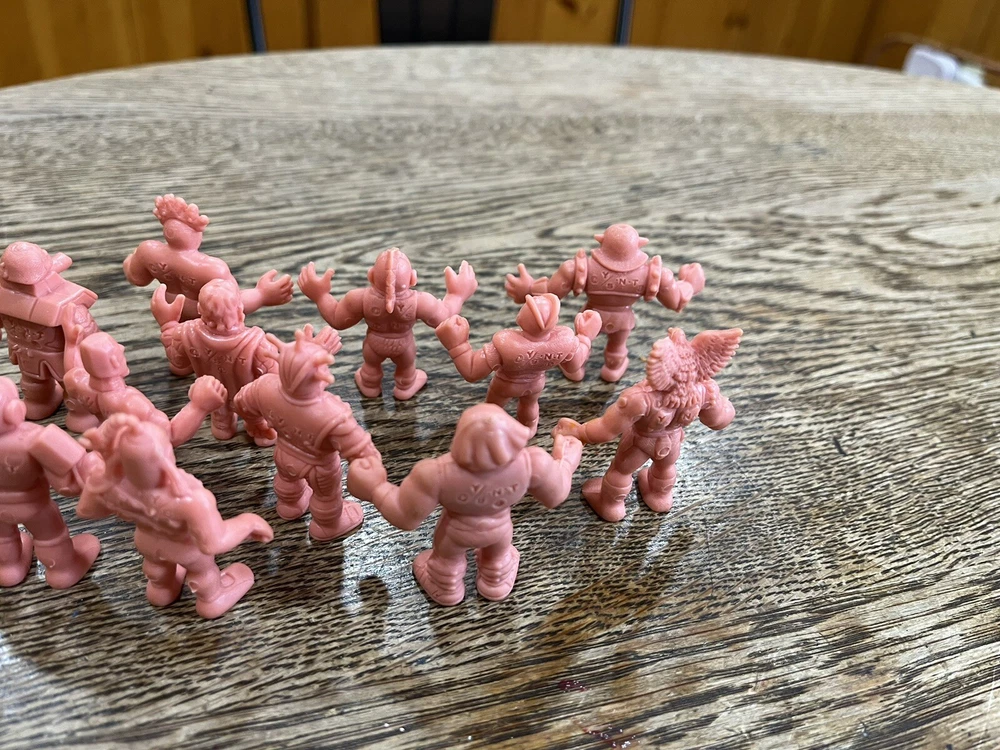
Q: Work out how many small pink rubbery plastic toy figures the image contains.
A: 12